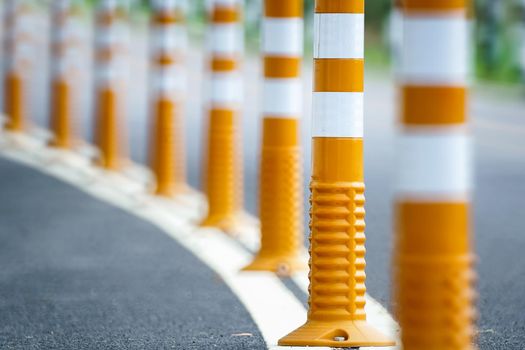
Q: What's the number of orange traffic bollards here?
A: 8